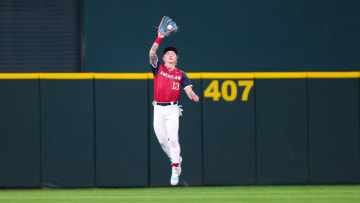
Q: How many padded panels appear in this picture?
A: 7